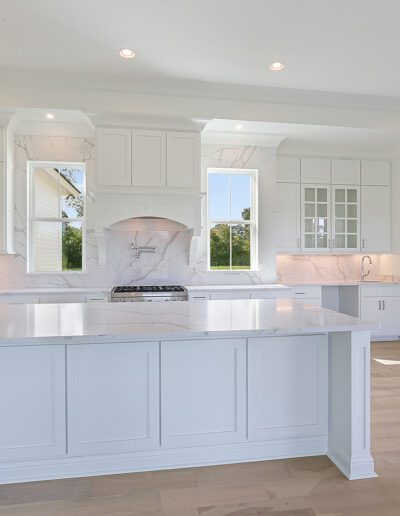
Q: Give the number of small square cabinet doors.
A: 4